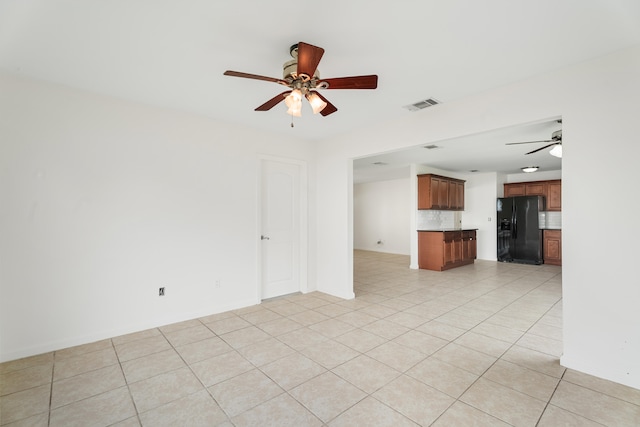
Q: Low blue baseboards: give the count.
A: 0